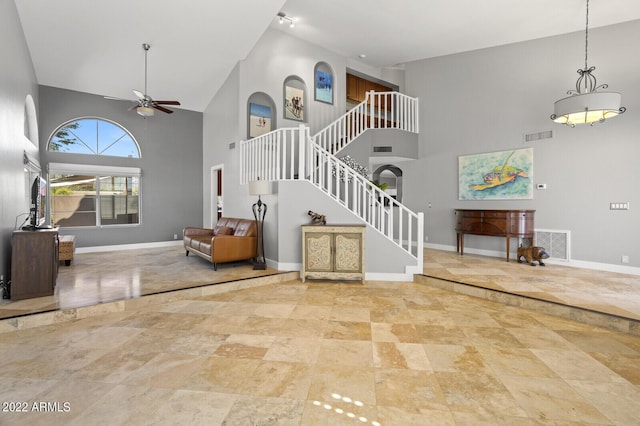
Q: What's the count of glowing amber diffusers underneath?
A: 1